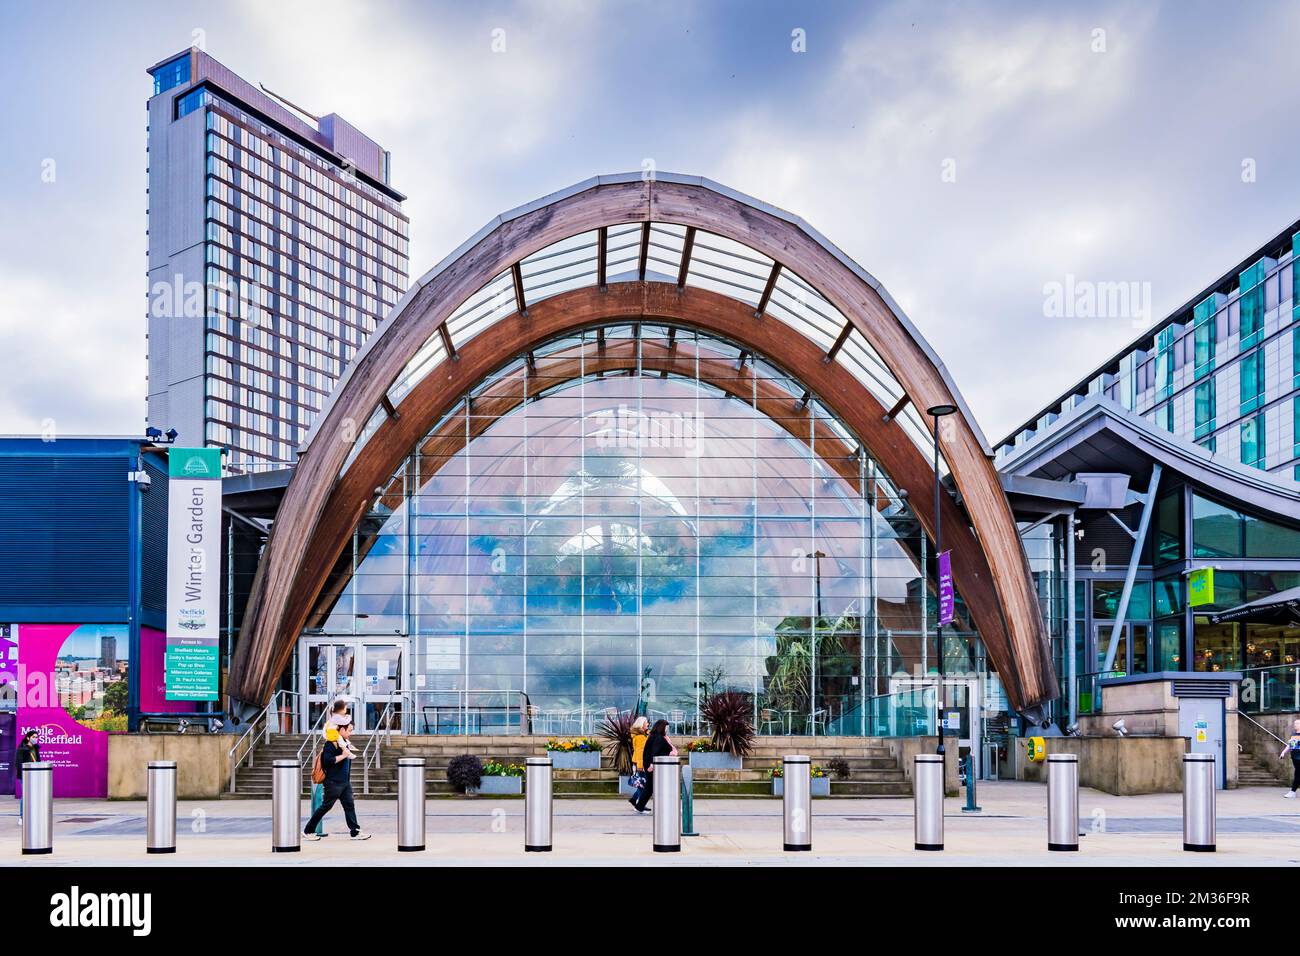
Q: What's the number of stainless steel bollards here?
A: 10